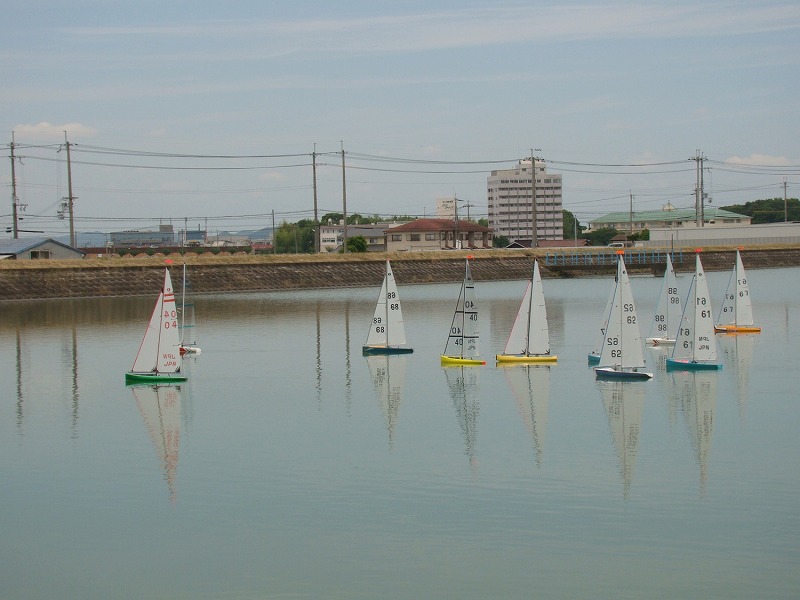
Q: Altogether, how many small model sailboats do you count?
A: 10